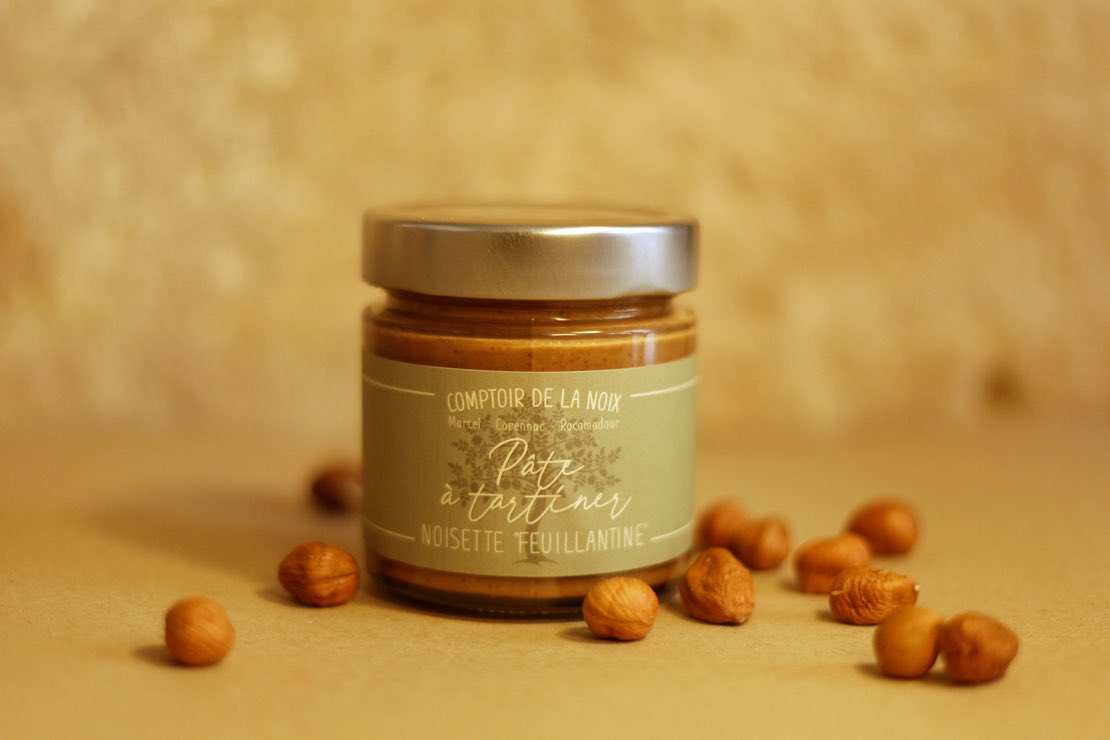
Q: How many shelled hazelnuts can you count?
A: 12